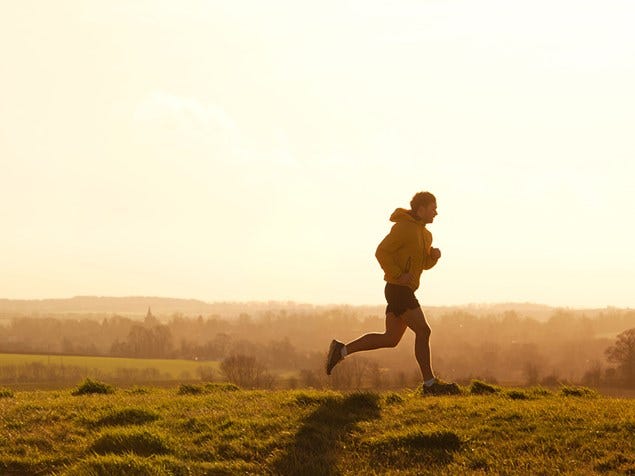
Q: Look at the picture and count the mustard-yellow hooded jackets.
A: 1